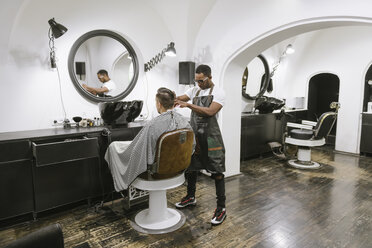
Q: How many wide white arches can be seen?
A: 1